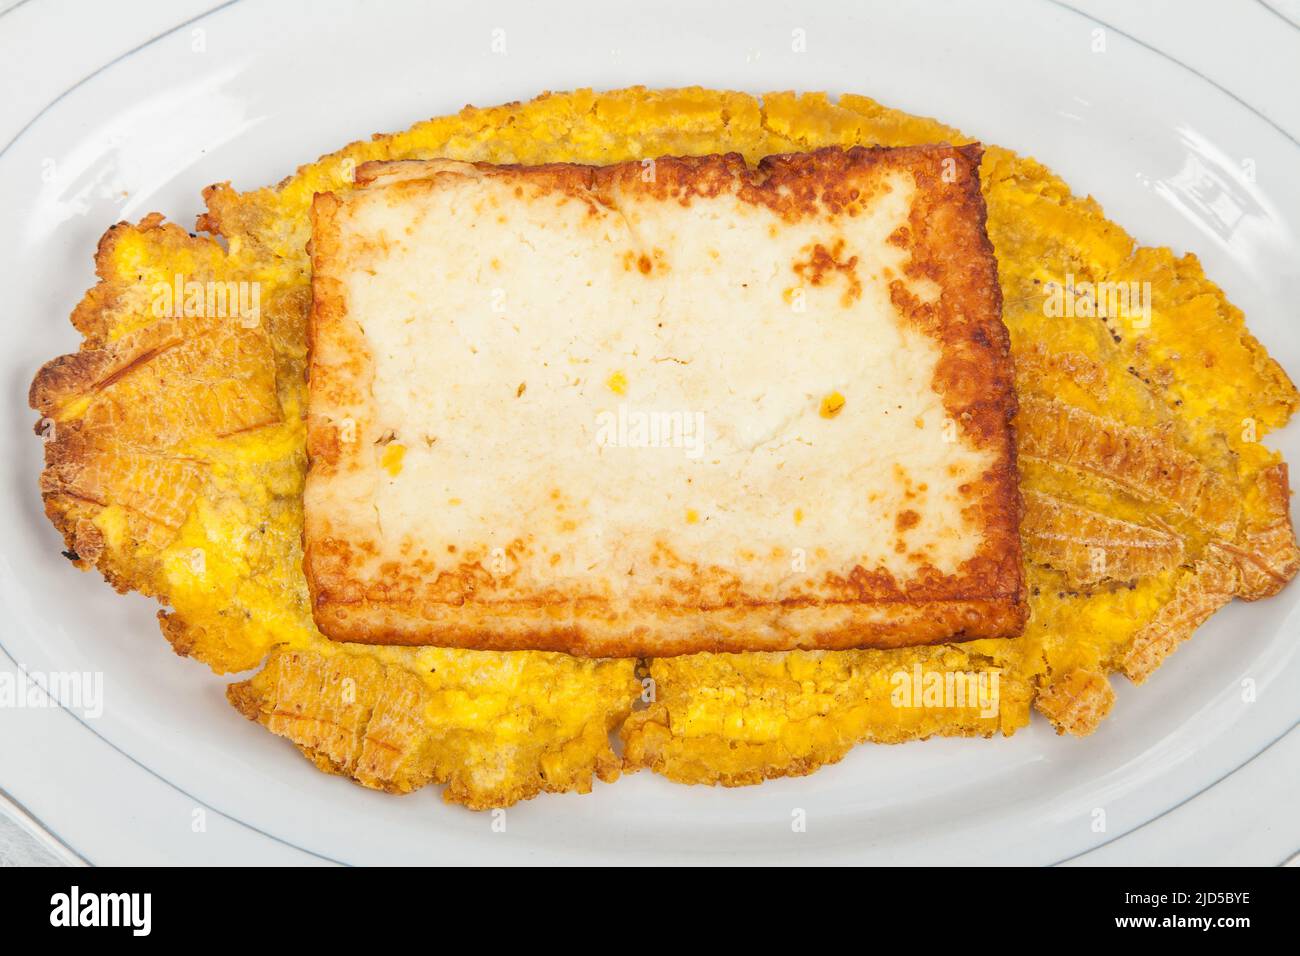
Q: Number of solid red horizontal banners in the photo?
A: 0